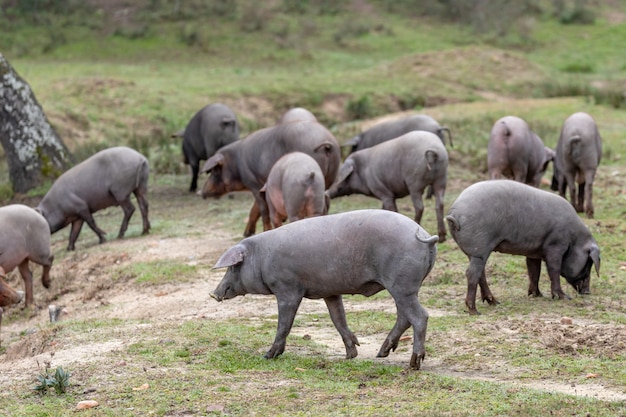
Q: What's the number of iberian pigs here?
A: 13